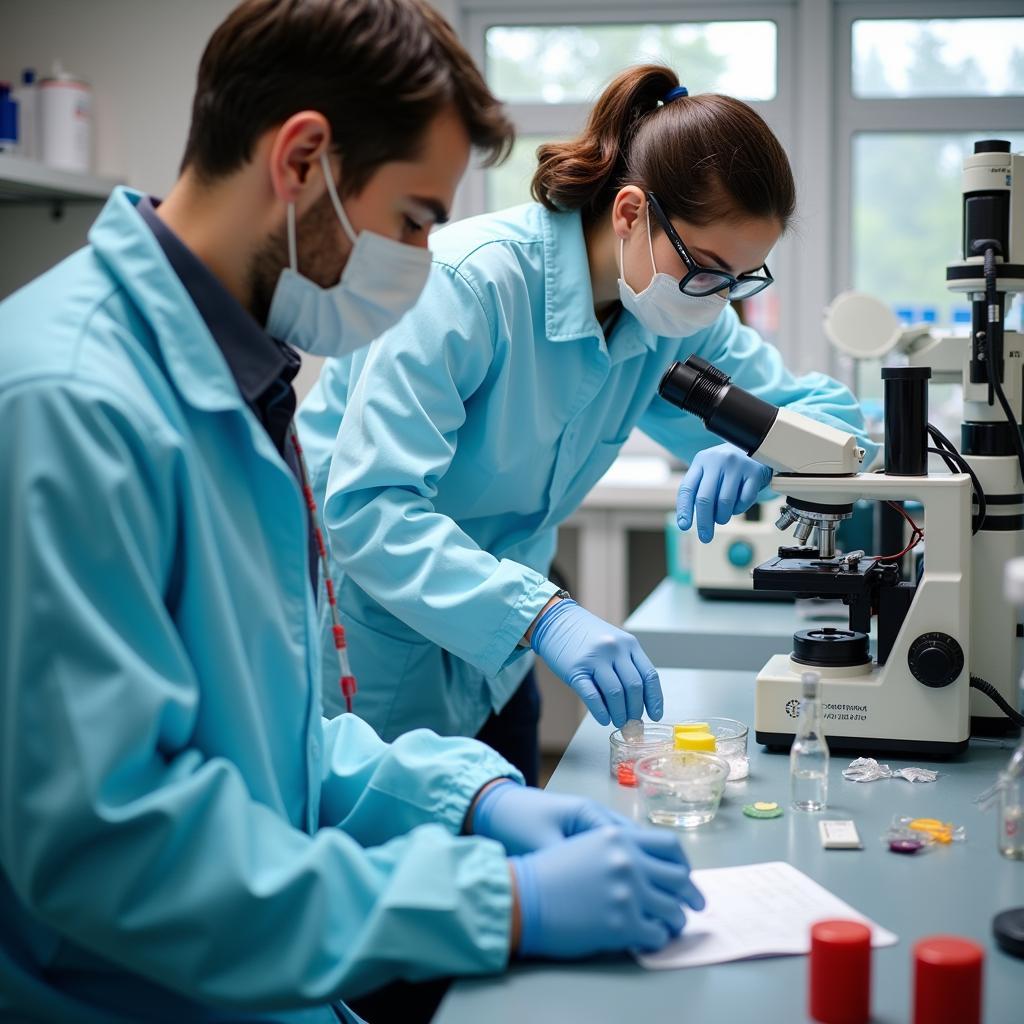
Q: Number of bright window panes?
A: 4